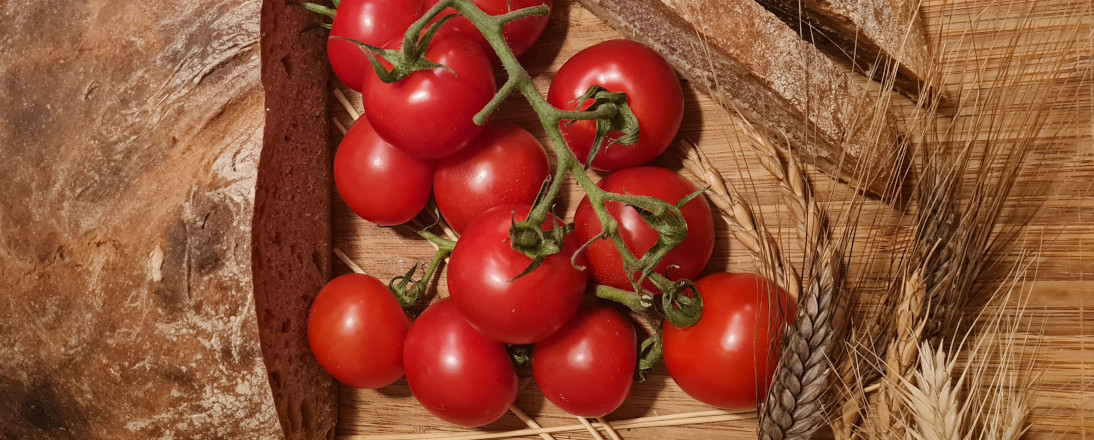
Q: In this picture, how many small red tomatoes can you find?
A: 12